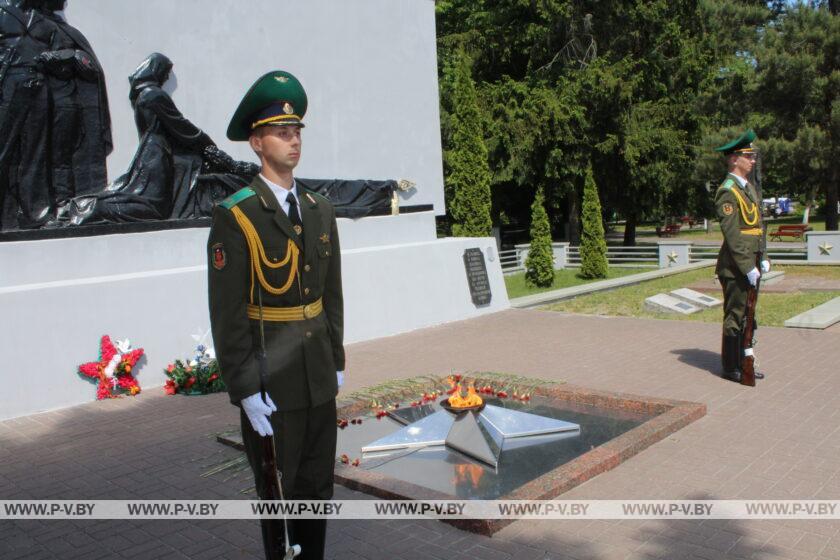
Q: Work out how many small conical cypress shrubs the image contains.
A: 2